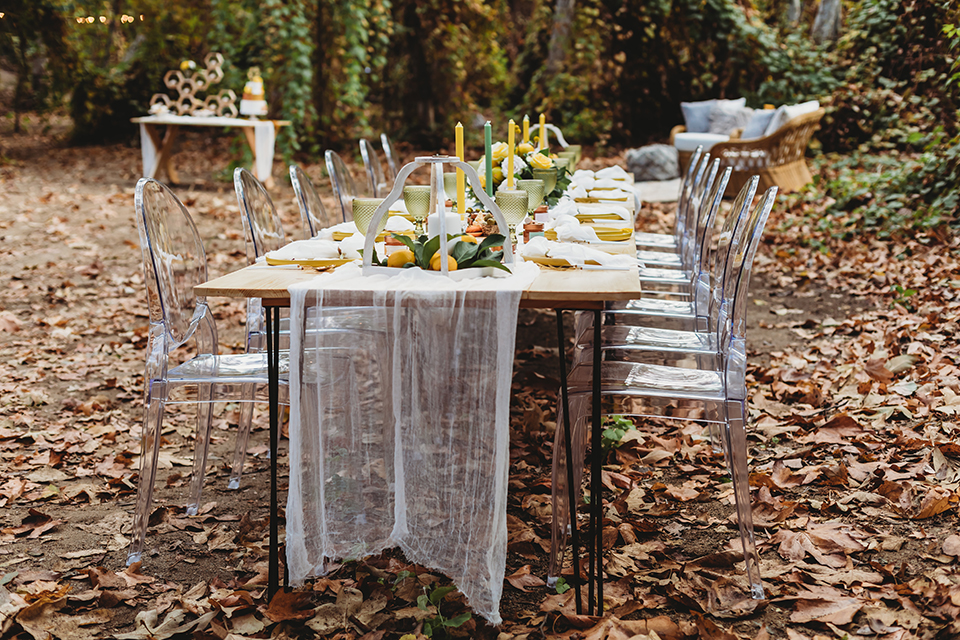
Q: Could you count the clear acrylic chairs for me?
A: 12